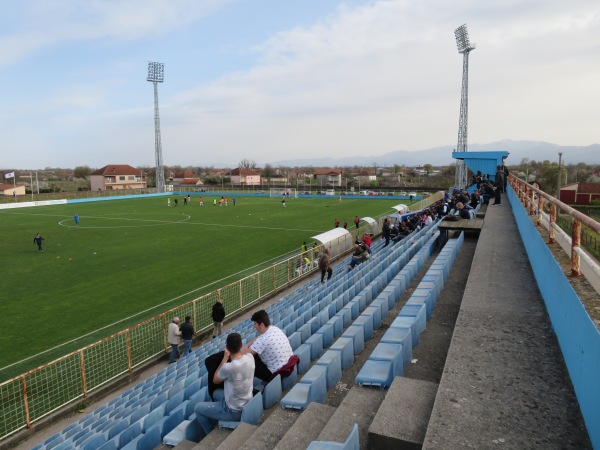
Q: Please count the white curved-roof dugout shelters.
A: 3